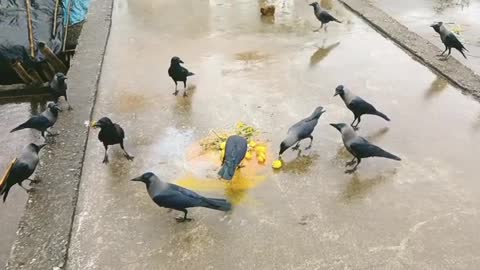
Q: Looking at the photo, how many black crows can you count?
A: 12